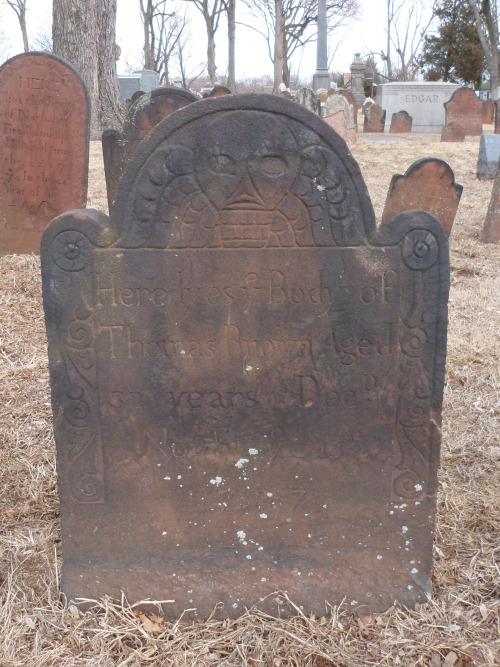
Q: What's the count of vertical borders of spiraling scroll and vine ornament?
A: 2